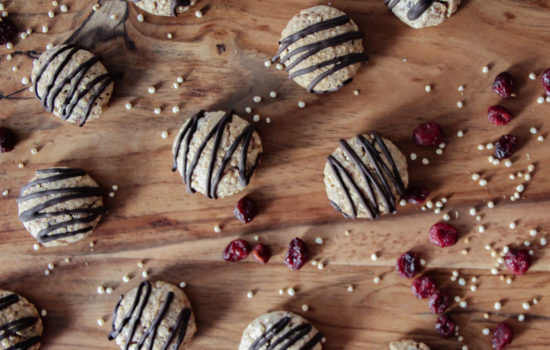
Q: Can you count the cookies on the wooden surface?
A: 11